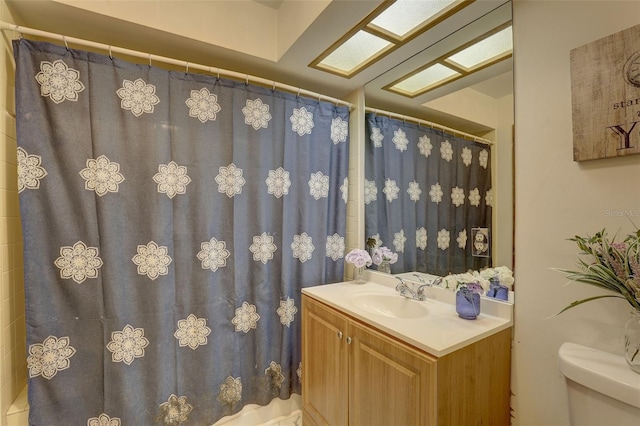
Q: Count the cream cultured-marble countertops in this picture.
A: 1